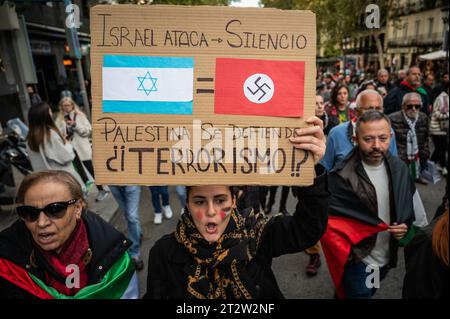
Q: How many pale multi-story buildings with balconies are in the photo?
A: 1